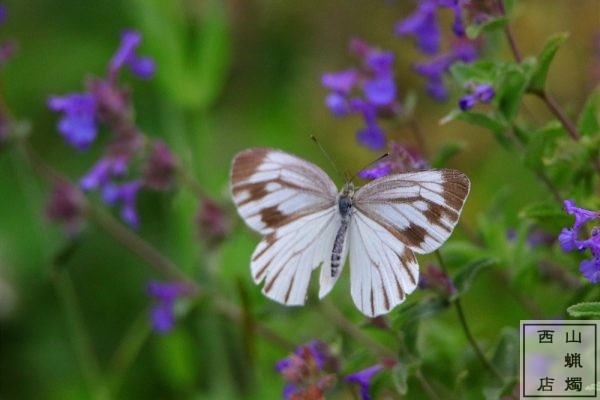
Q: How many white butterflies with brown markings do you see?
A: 1